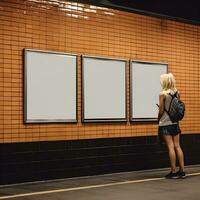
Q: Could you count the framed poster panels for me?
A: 3